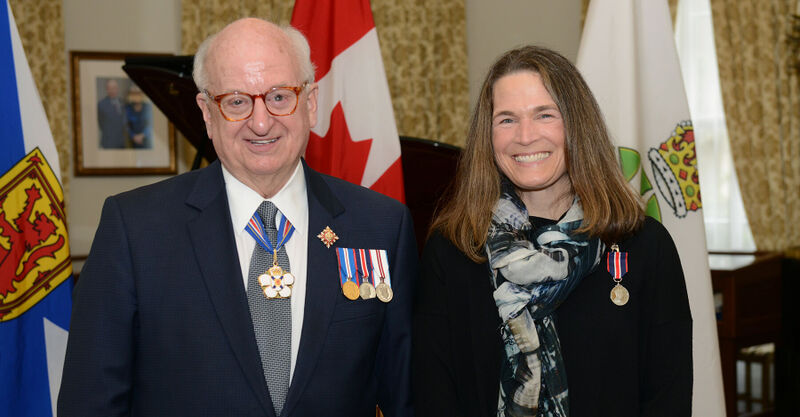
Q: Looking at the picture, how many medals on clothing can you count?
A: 5